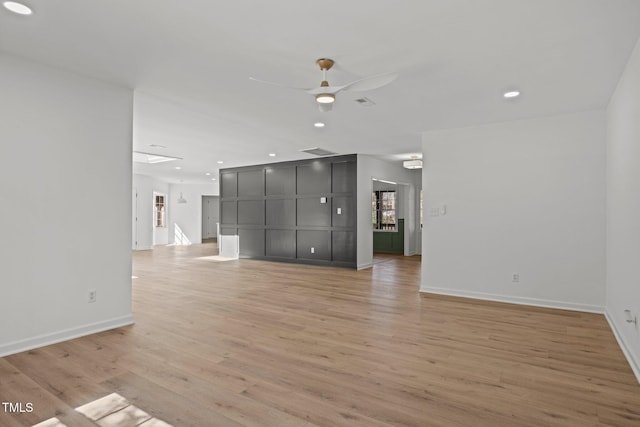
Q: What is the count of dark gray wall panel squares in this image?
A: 15